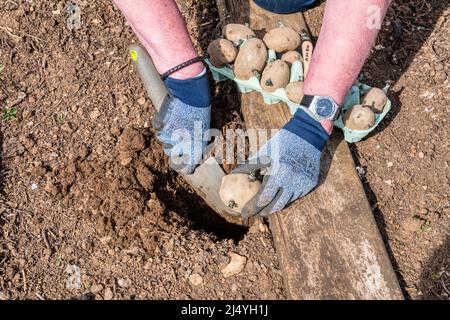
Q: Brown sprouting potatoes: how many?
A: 10